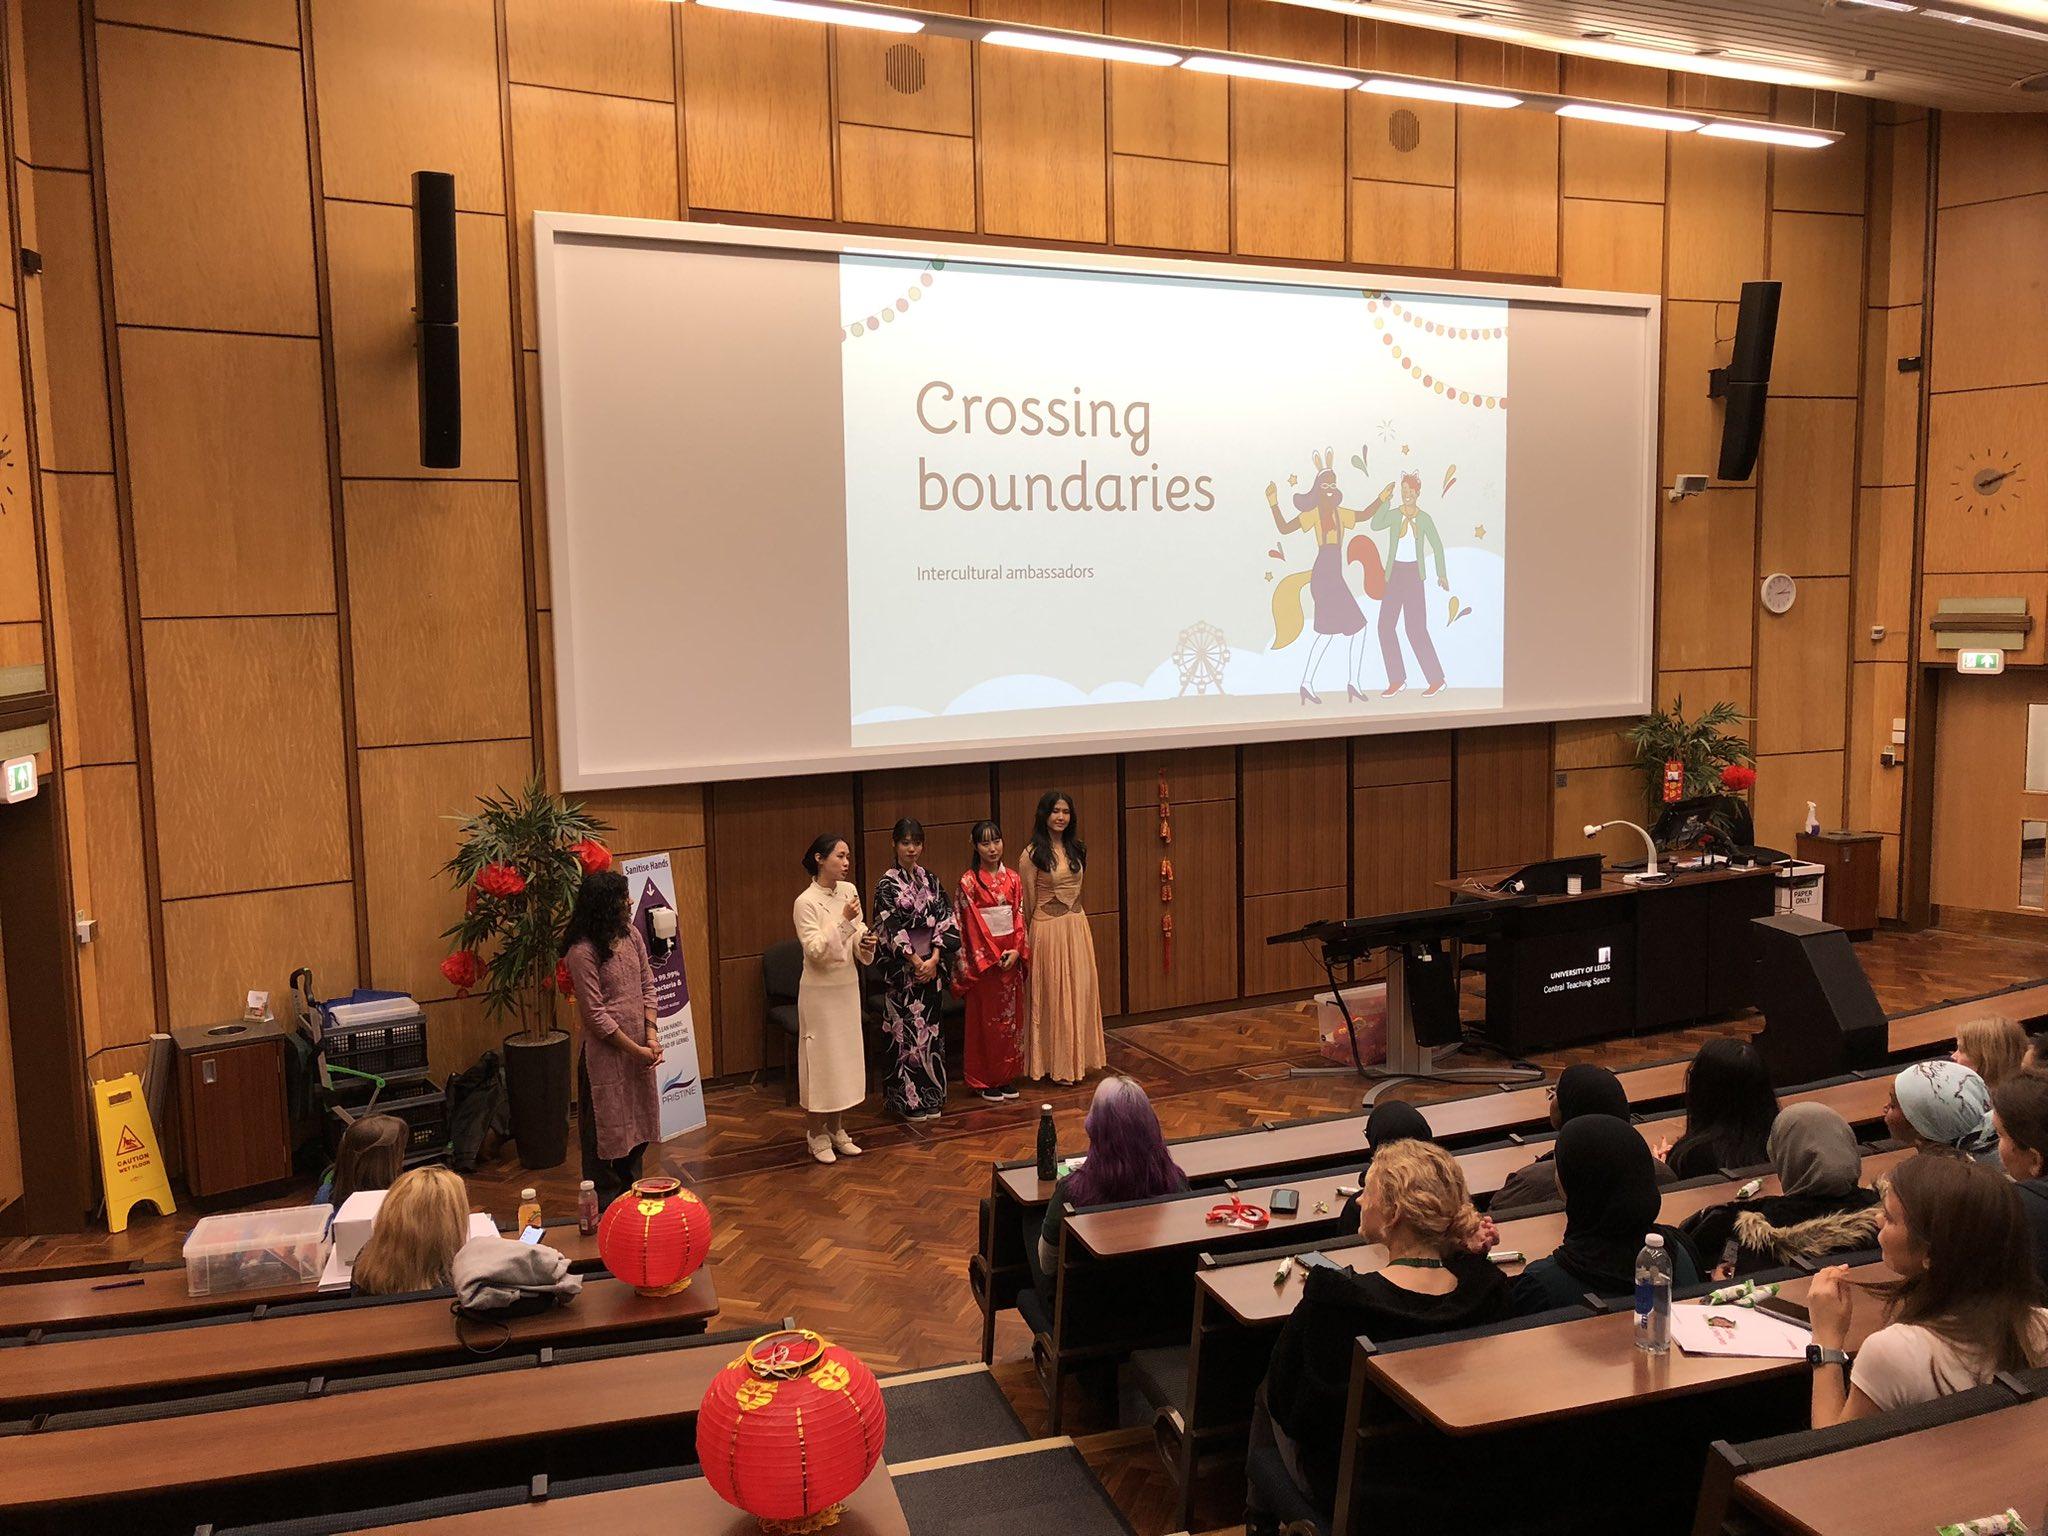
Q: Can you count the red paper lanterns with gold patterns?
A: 2